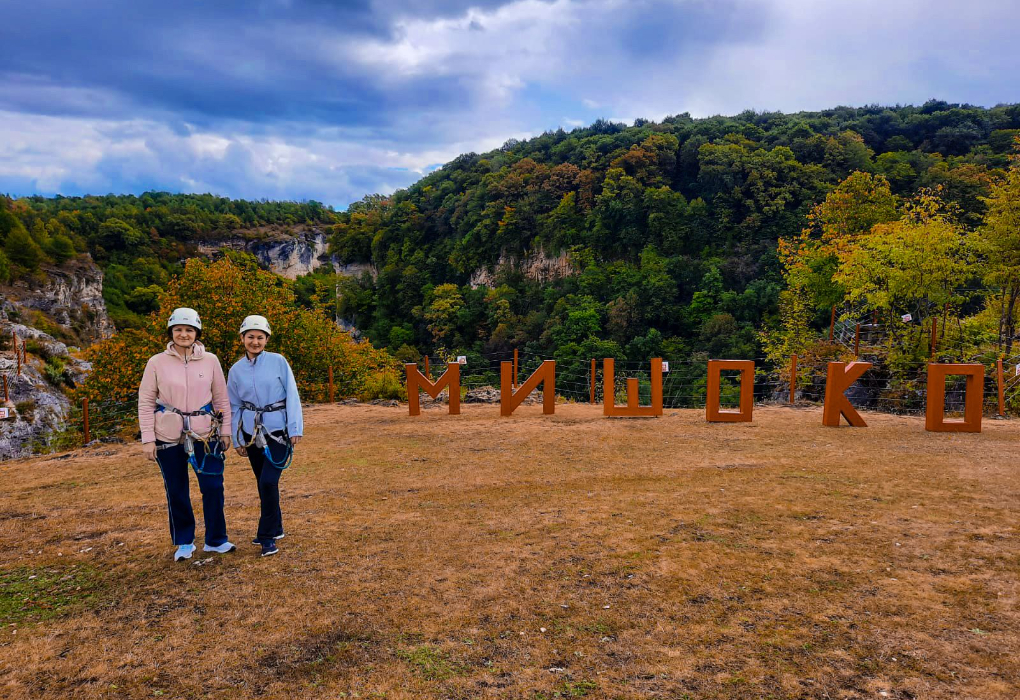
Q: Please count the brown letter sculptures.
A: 6